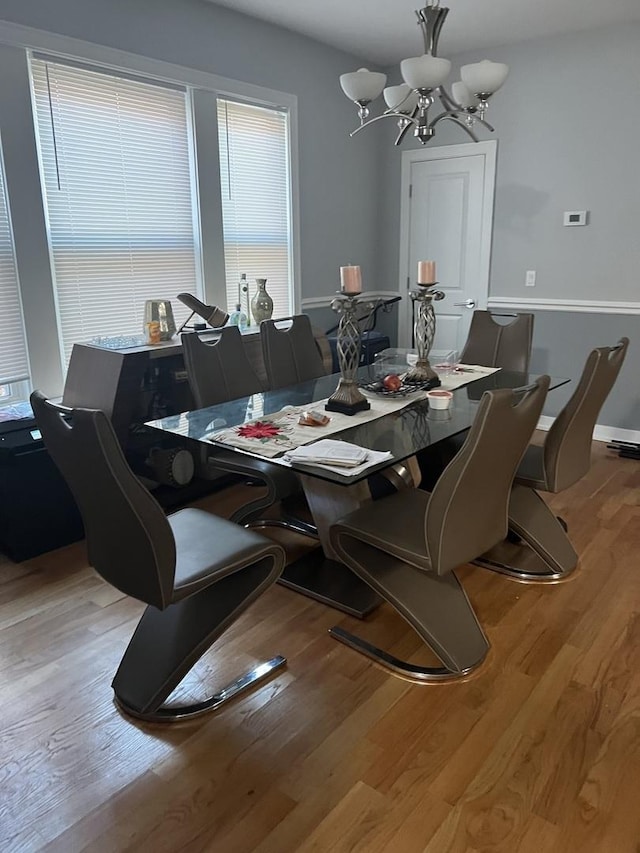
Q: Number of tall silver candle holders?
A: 2